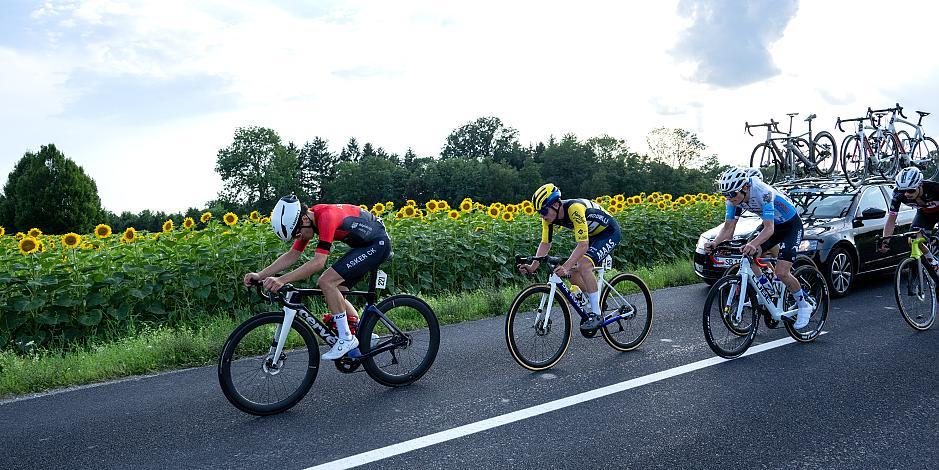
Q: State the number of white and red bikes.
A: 2